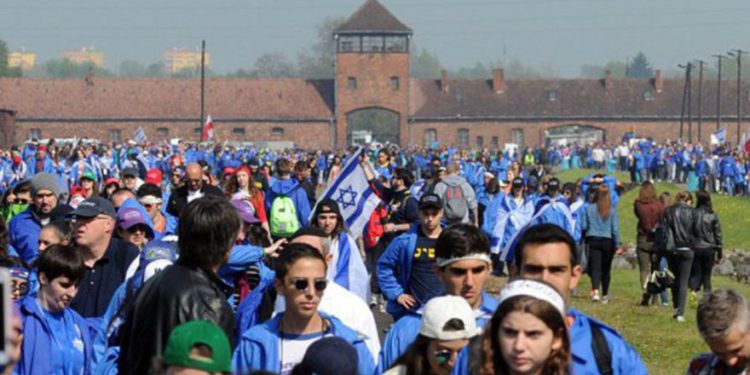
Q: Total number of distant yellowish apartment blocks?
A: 3